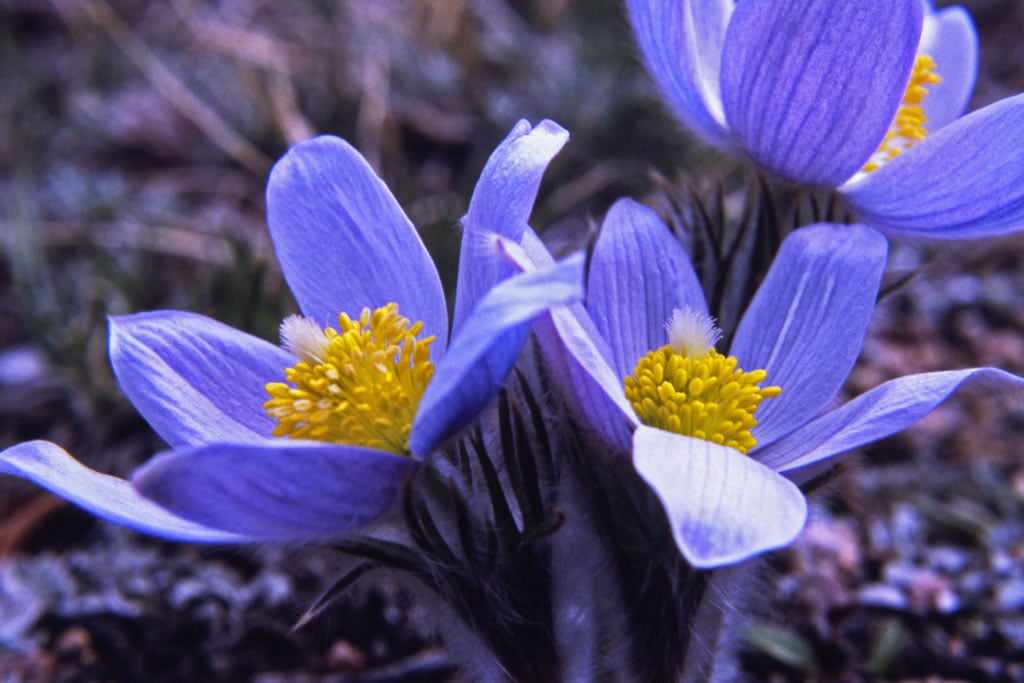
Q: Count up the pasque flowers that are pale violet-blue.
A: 3